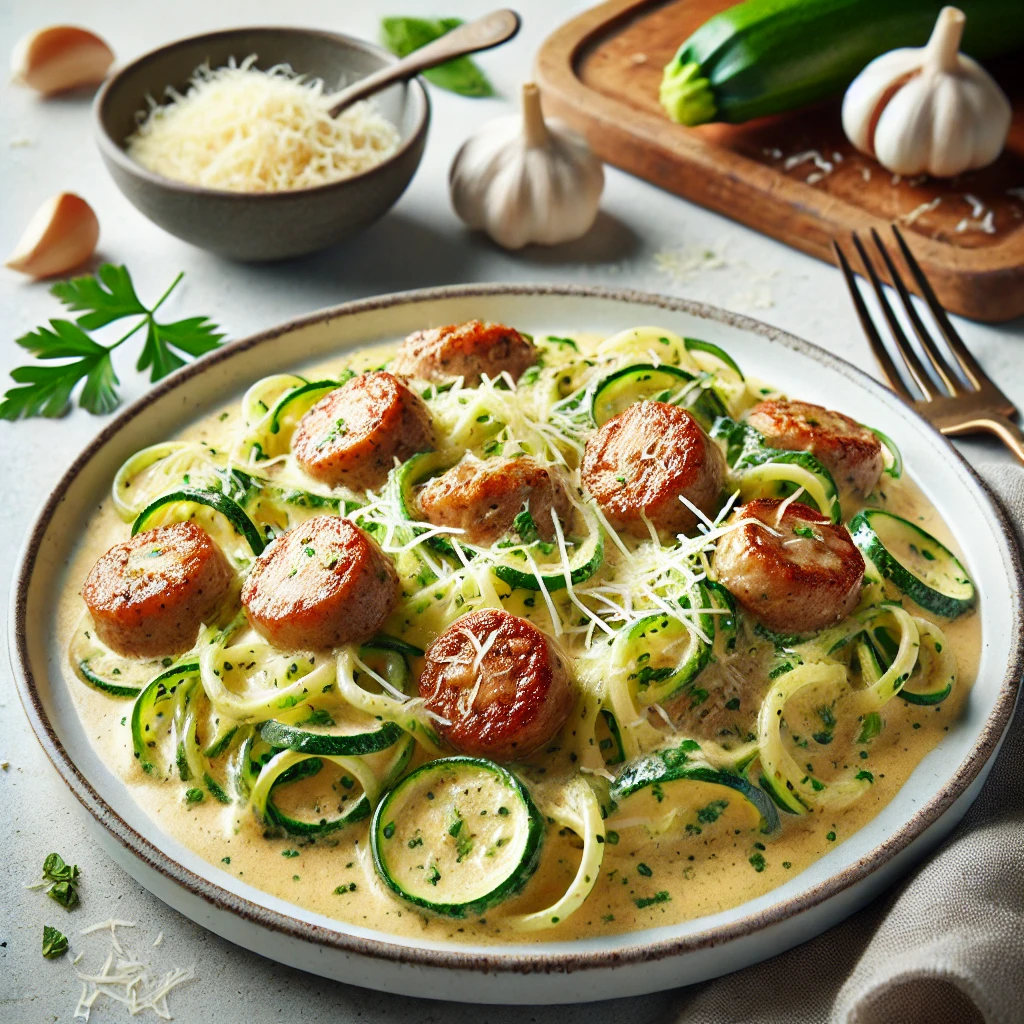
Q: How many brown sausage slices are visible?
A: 9